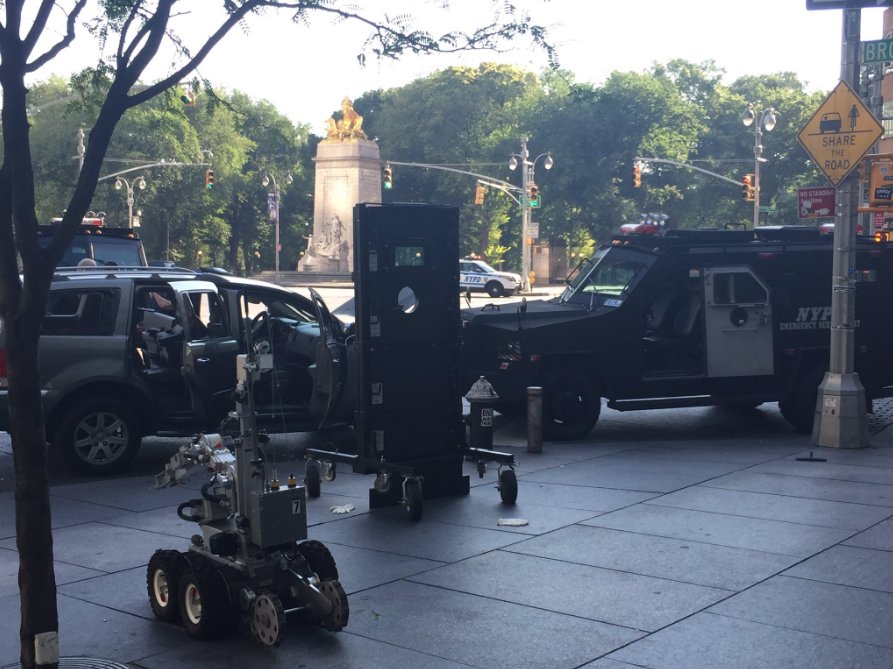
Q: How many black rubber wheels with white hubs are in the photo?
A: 2